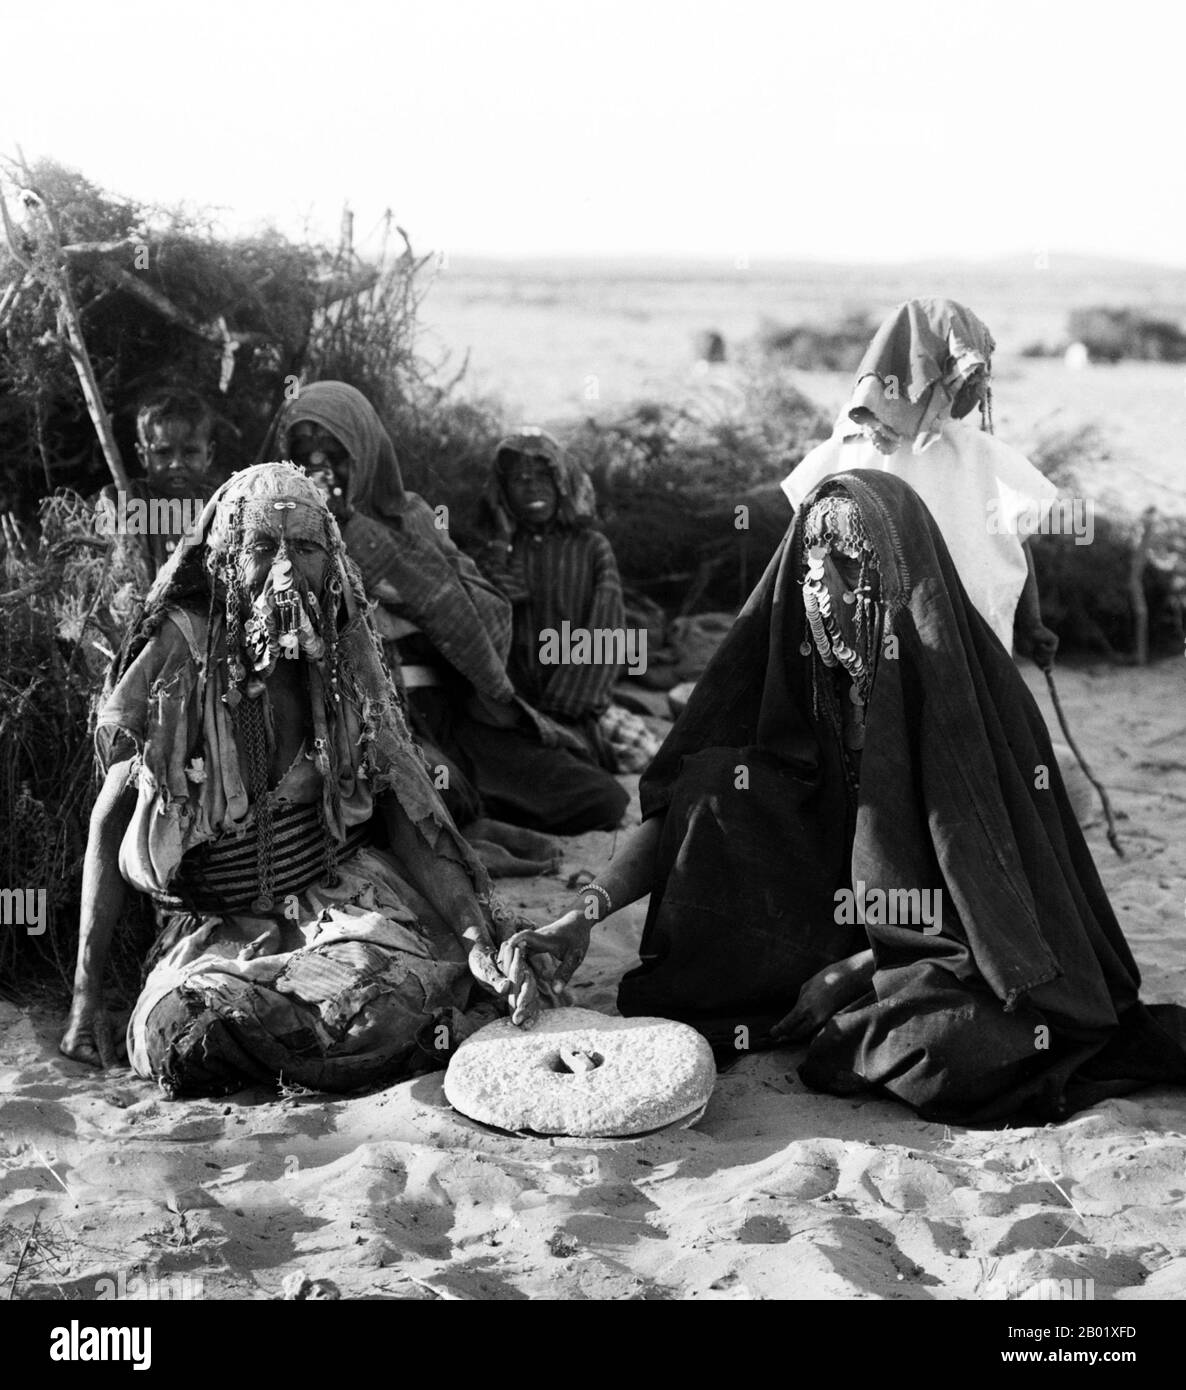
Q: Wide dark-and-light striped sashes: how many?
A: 1